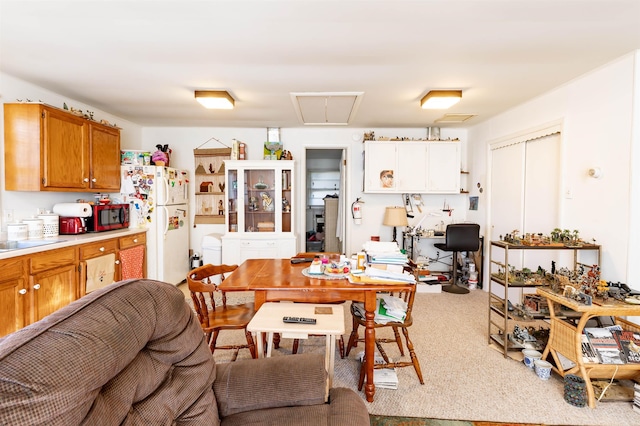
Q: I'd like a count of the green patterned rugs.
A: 1